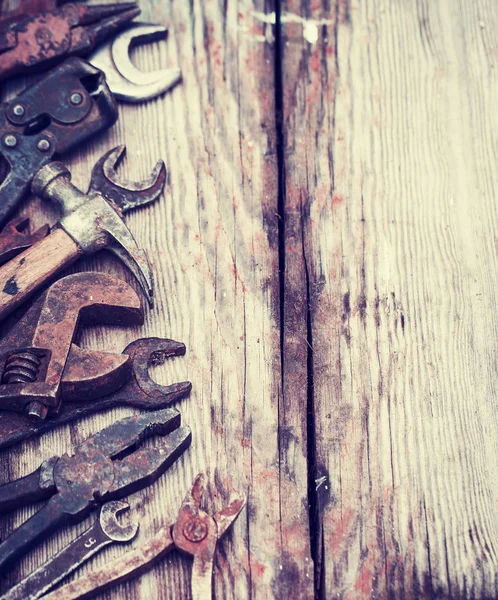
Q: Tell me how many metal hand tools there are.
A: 11